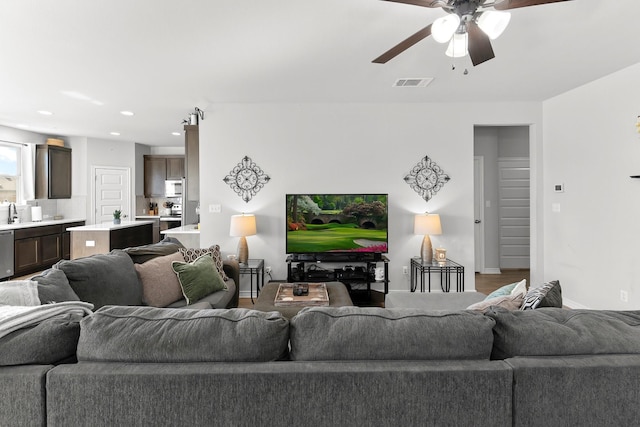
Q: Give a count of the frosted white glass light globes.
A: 3